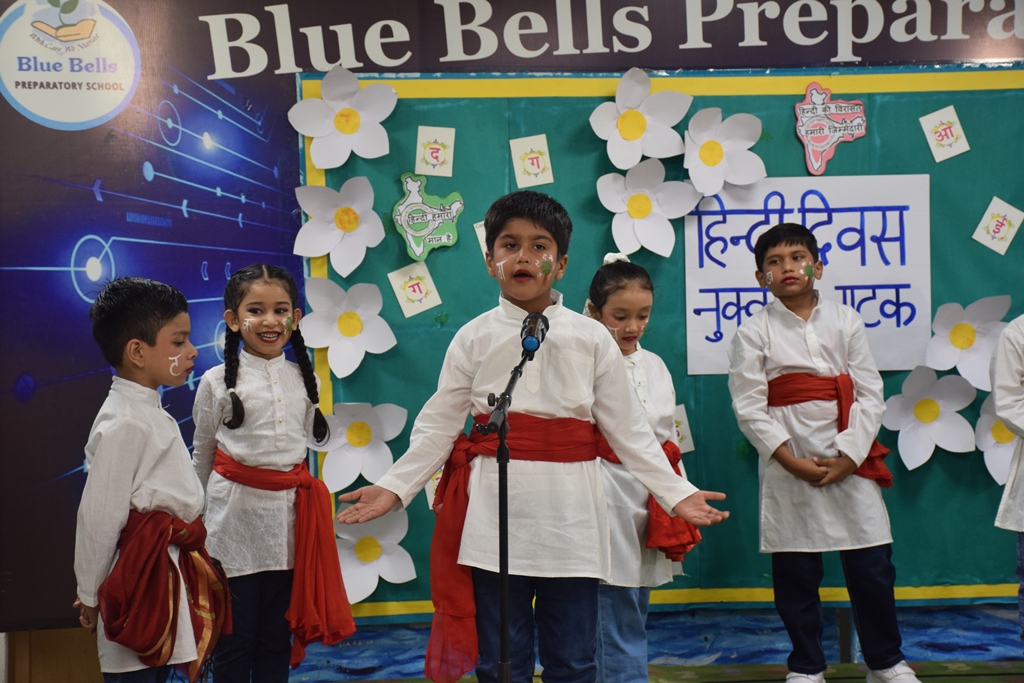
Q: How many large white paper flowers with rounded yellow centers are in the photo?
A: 11